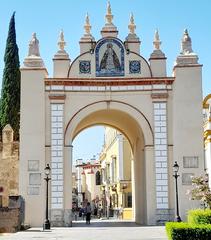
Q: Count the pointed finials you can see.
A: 5